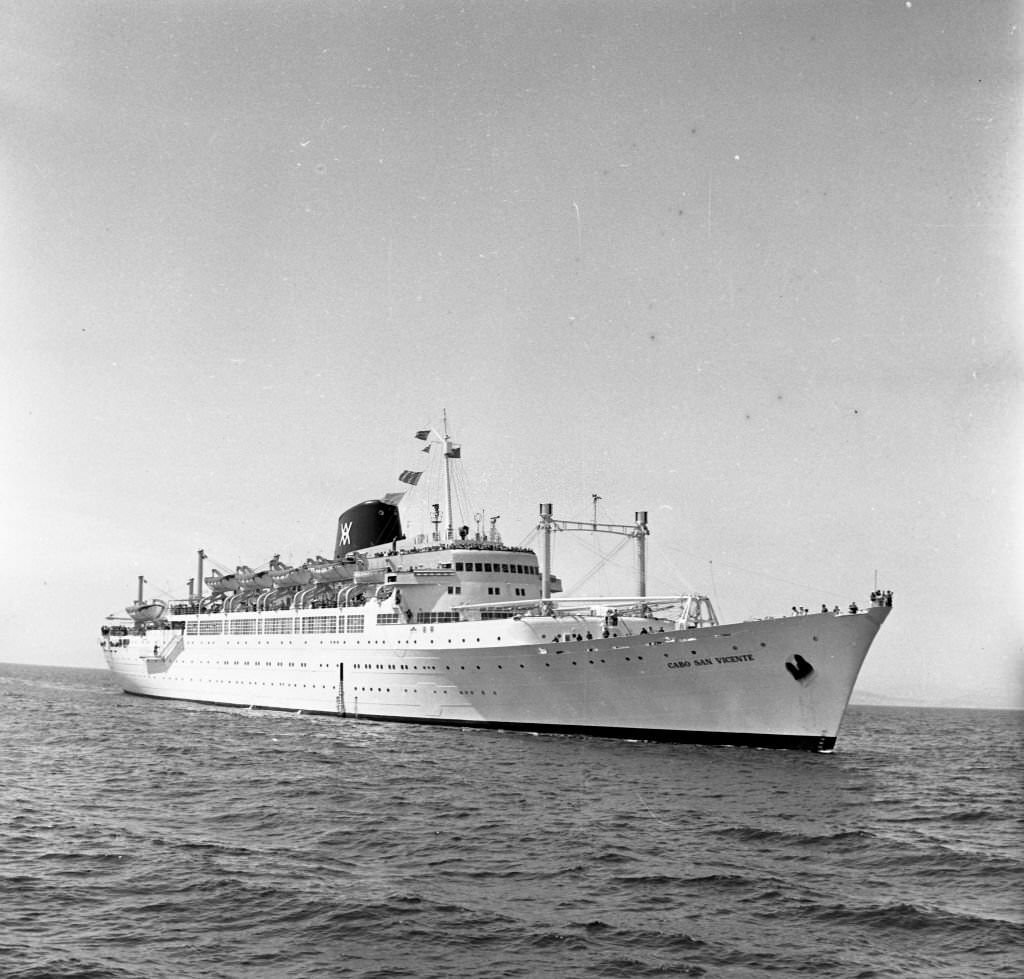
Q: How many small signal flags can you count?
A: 5